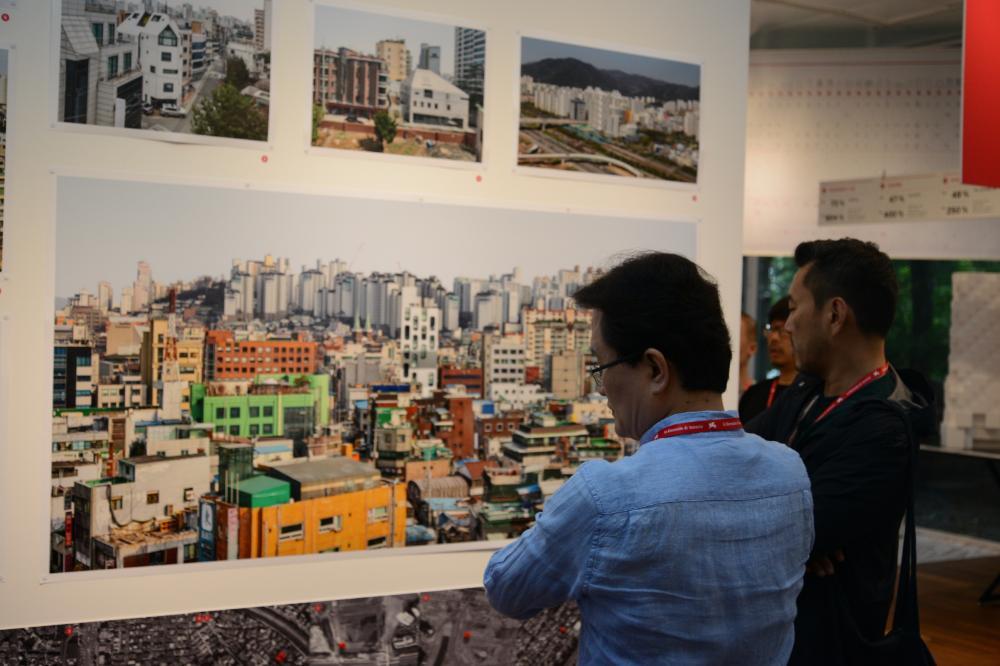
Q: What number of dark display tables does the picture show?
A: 1